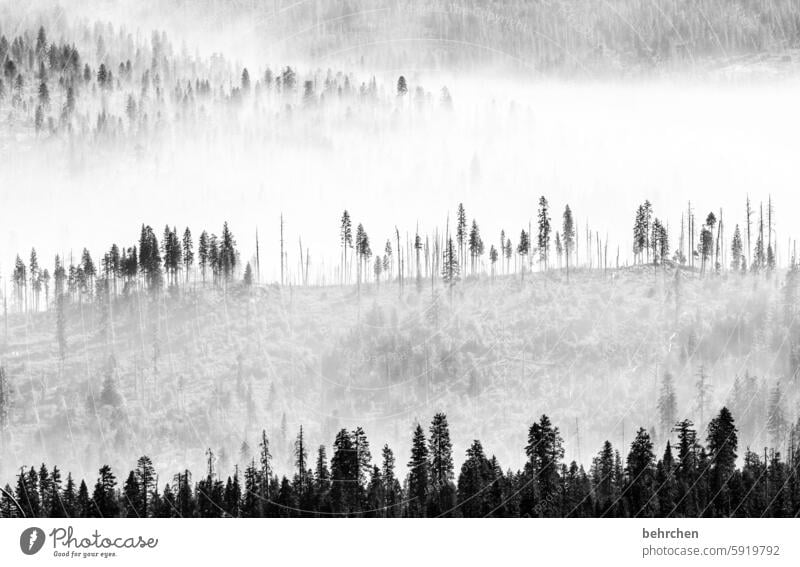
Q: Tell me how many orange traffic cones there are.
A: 0